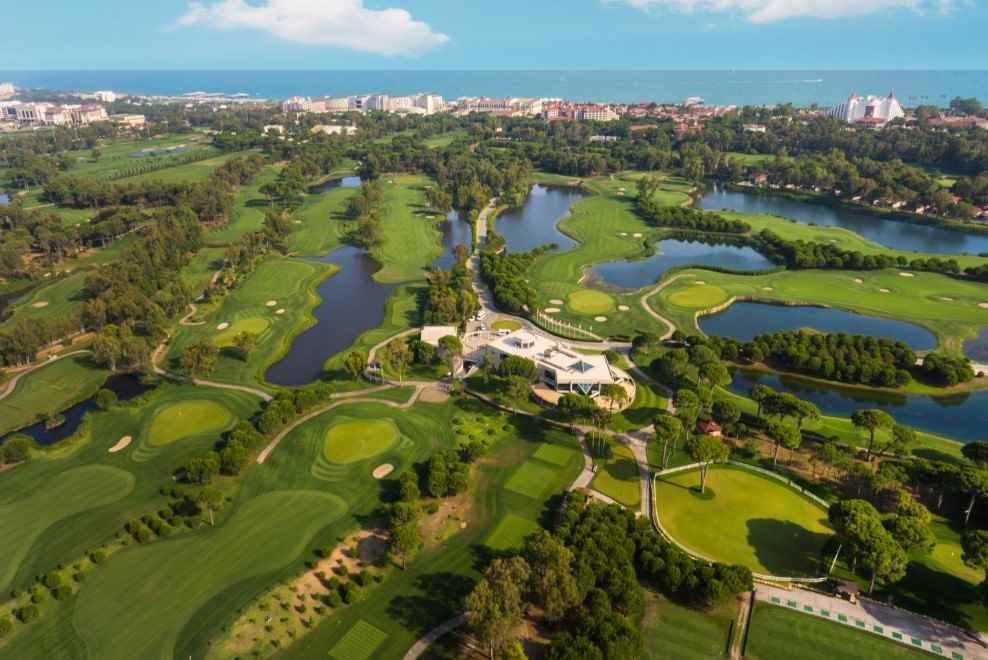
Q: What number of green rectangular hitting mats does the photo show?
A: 11